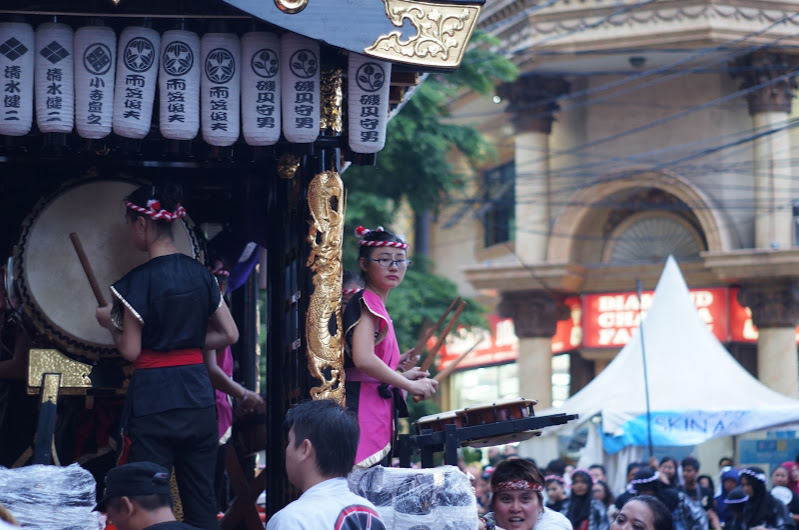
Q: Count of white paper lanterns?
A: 9